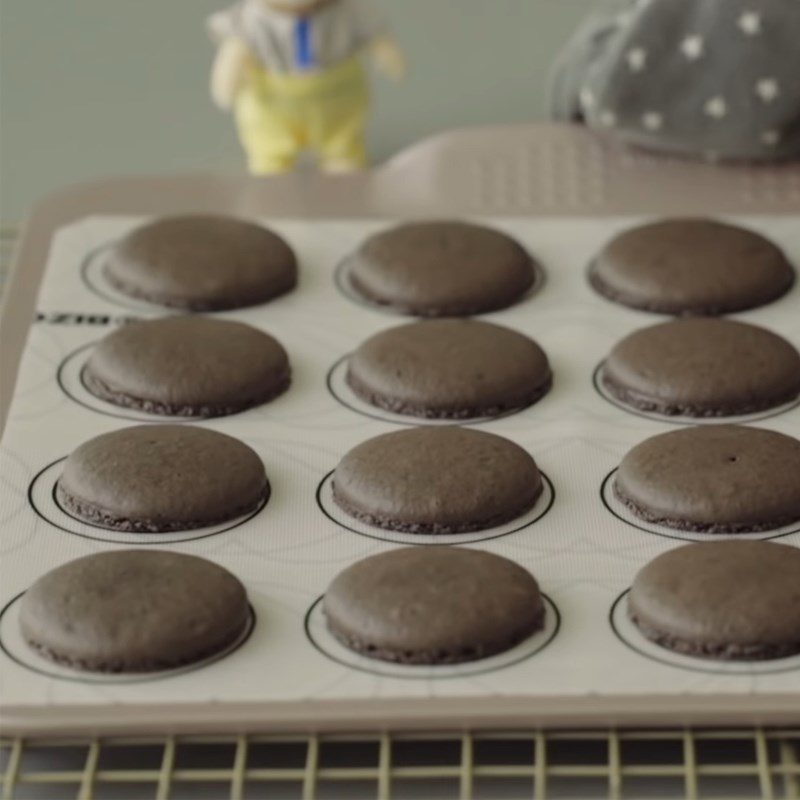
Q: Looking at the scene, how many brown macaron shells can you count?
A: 12